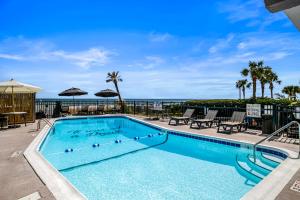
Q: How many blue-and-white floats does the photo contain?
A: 6